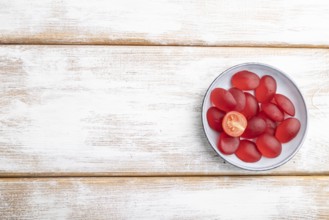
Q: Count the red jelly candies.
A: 14